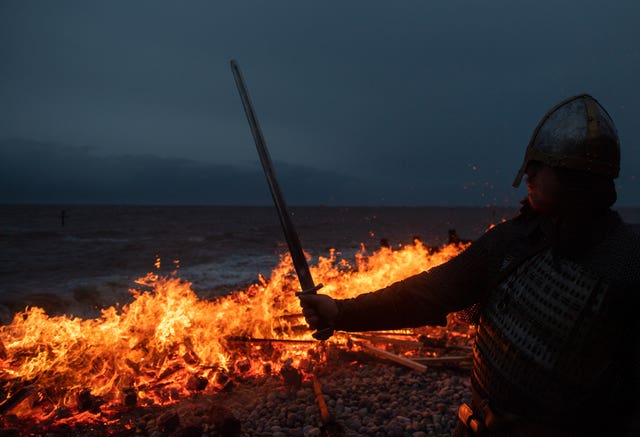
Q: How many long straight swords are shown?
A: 1